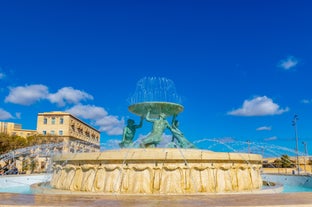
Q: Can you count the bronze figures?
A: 3